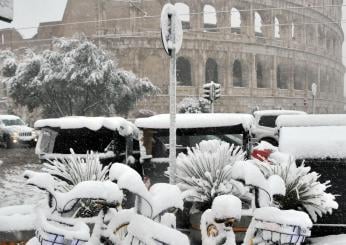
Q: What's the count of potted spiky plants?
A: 3